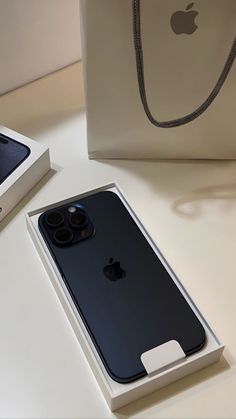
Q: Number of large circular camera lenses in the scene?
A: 3